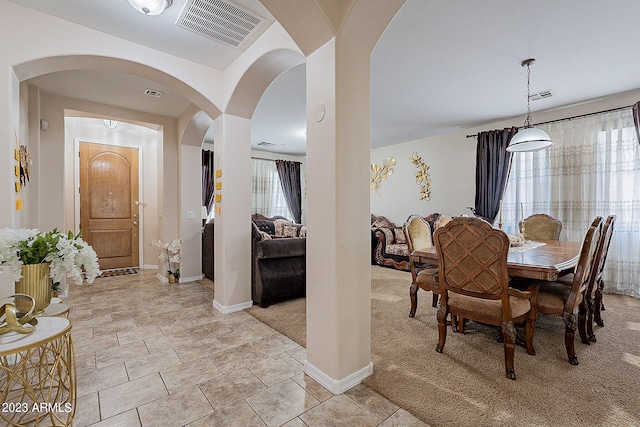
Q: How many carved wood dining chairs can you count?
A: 6